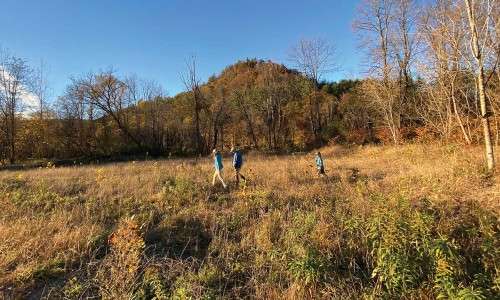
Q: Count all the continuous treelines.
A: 1